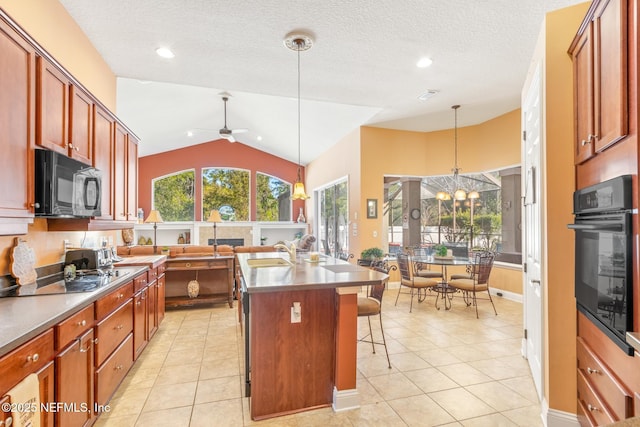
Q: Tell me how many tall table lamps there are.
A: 2